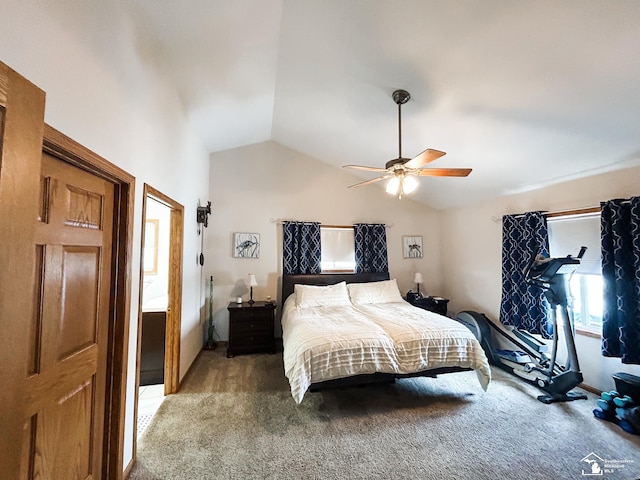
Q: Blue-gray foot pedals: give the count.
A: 2